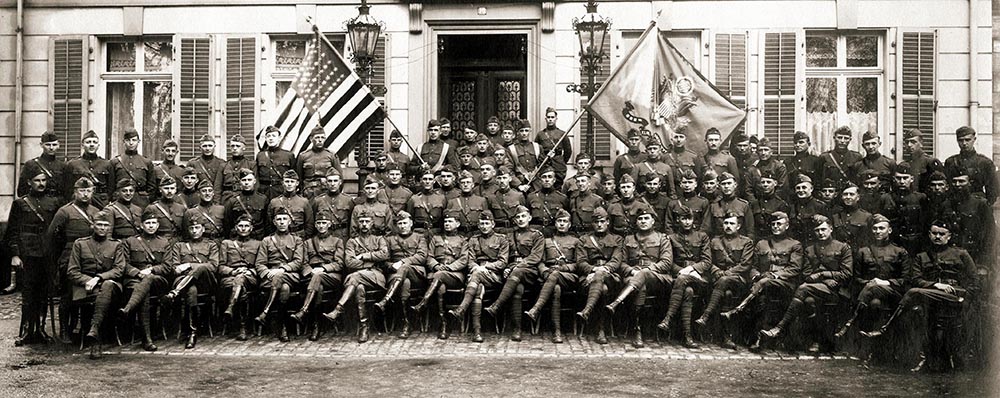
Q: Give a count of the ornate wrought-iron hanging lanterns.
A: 2